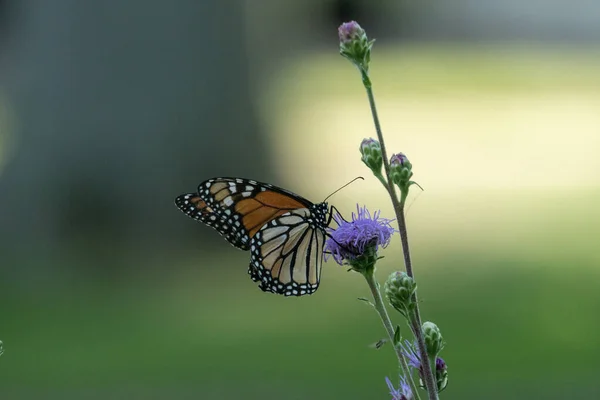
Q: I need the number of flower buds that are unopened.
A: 5